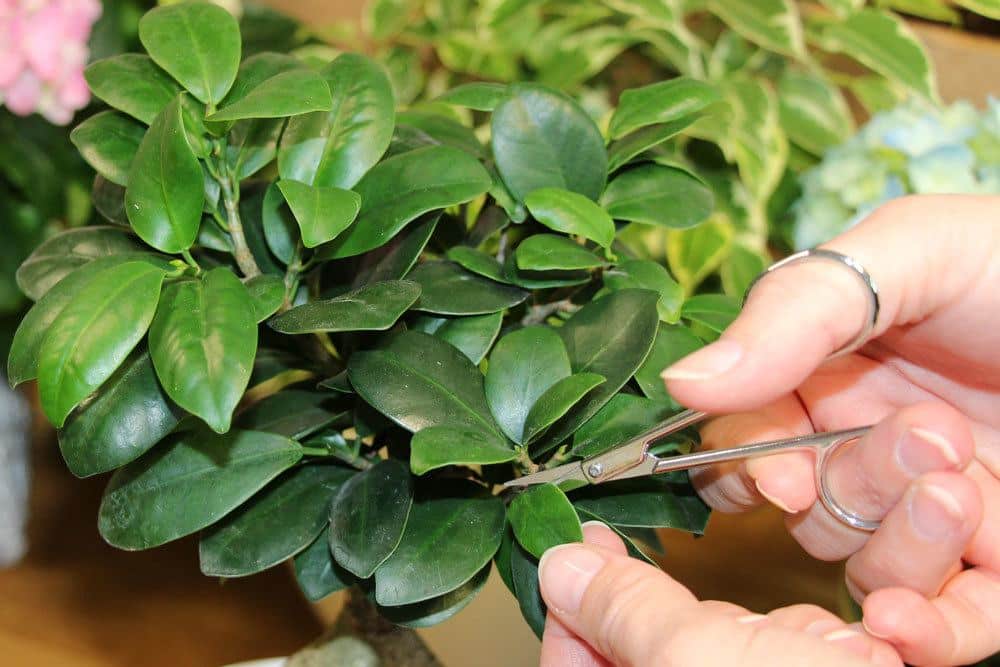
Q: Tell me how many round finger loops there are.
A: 2